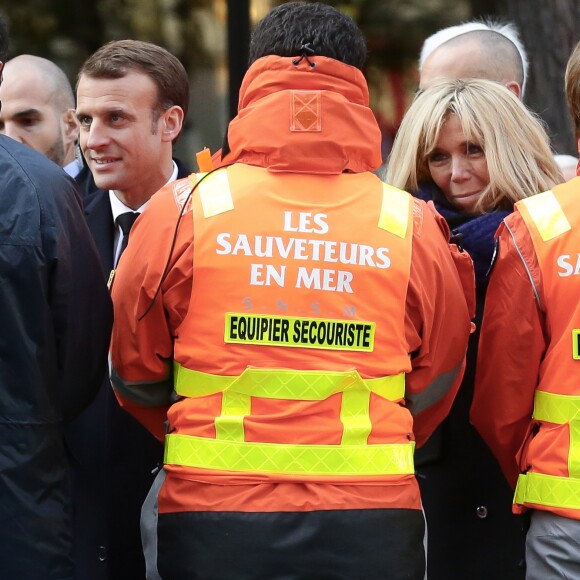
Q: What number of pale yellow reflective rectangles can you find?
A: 3